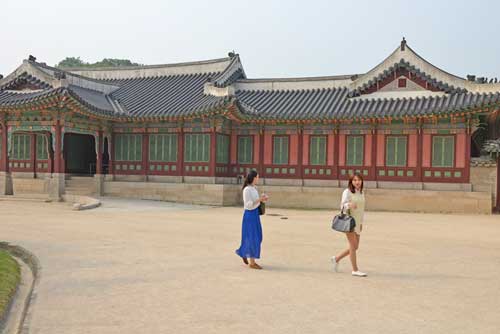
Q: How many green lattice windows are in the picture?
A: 12